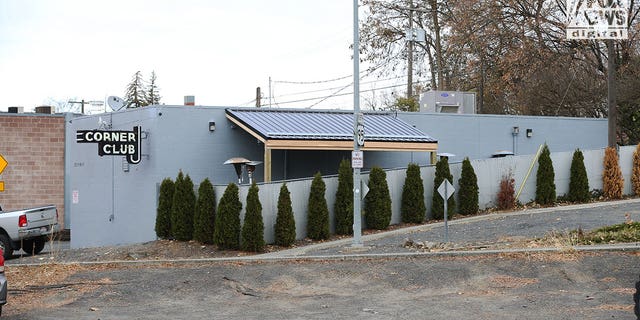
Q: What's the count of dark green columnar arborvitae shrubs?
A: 14